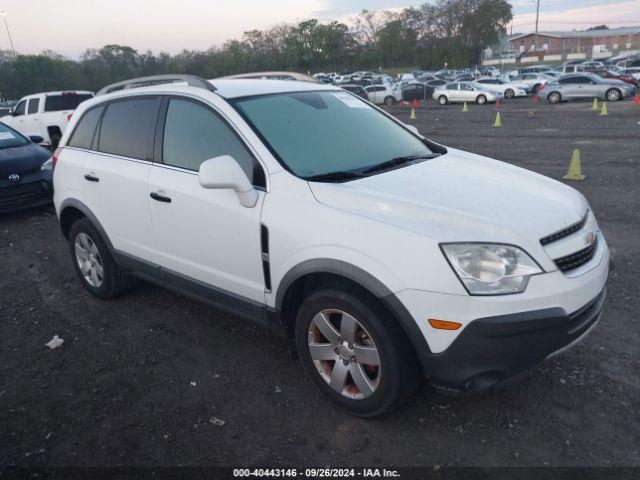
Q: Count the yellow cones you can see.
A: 6